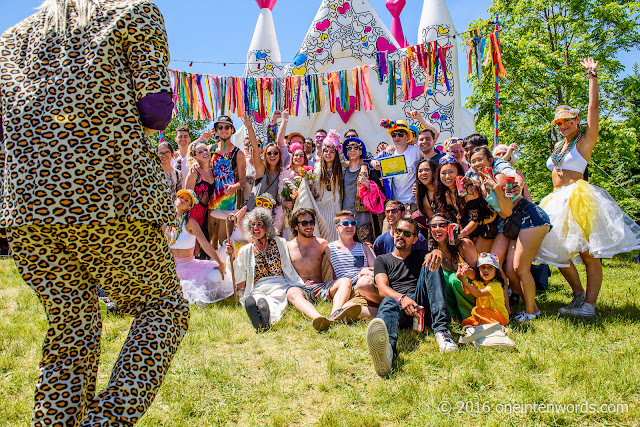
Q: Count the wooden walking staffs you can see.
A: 1